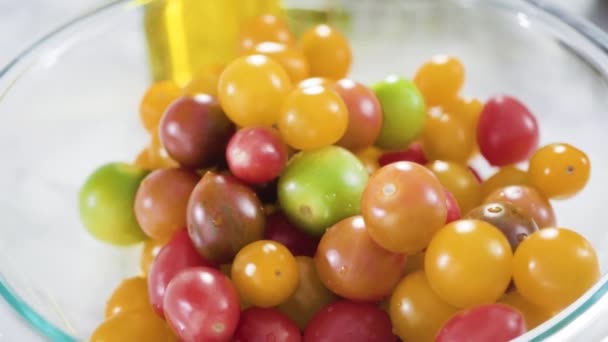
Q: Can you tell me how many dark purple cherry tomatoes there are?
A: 3